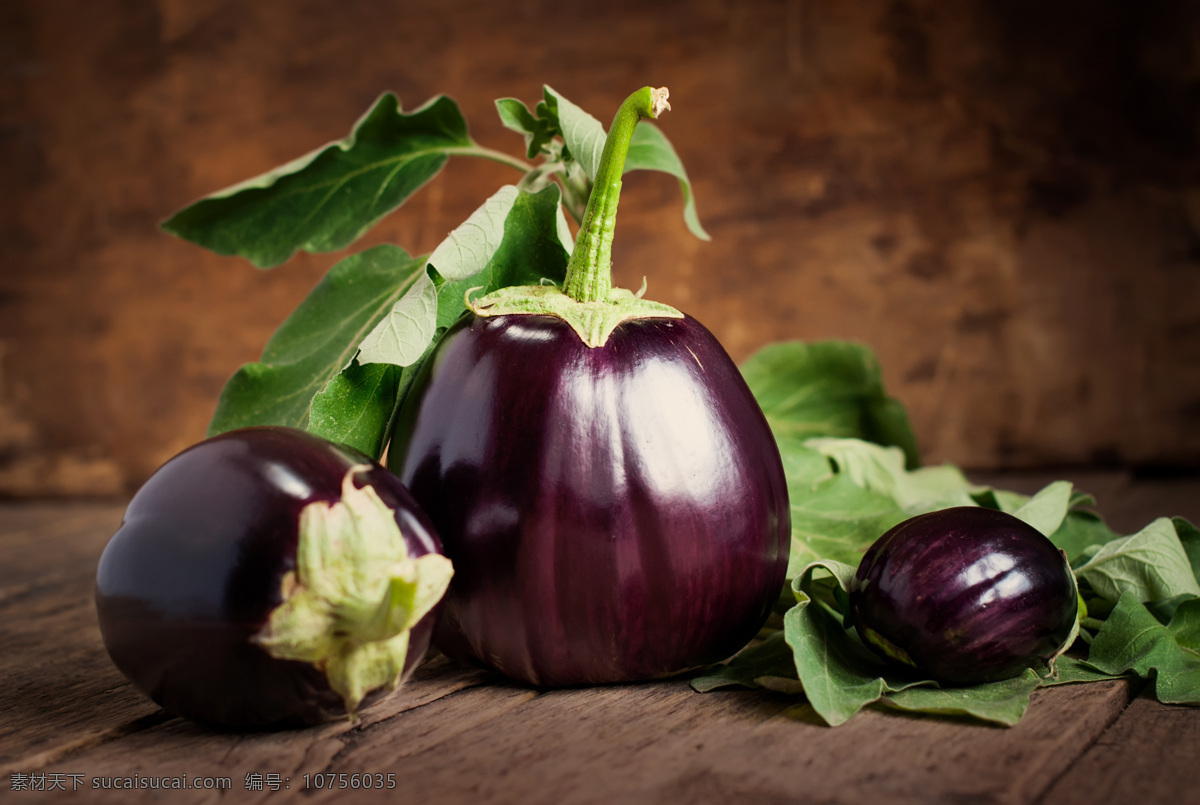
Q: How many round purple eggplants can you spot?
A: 3